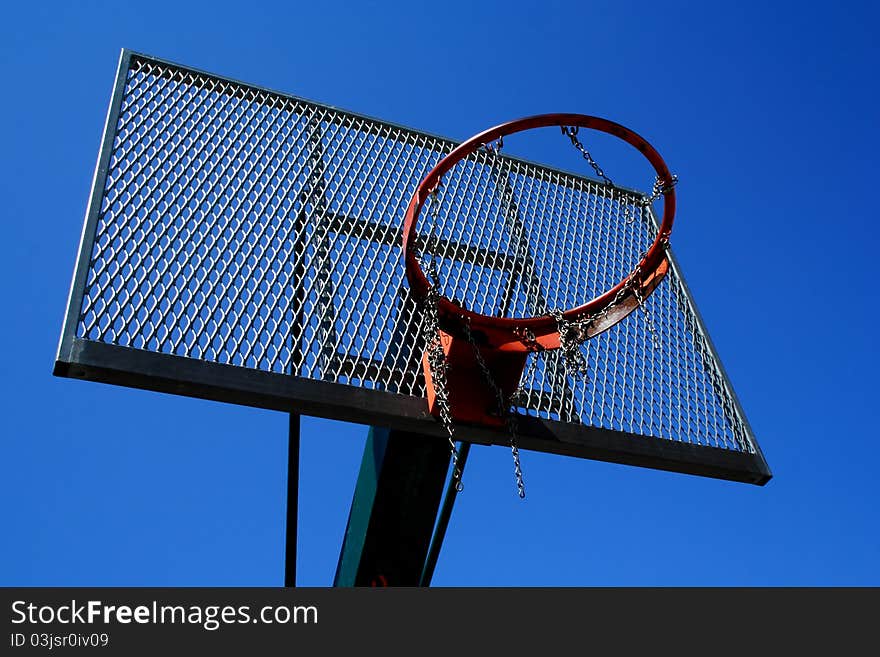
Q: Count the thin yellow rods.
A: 0